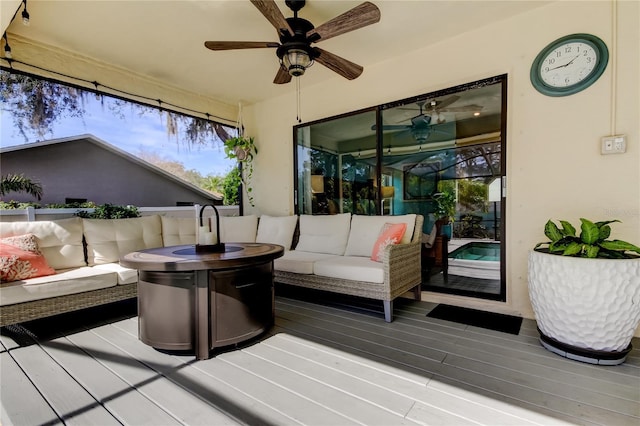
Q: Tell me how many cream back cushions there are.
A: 7